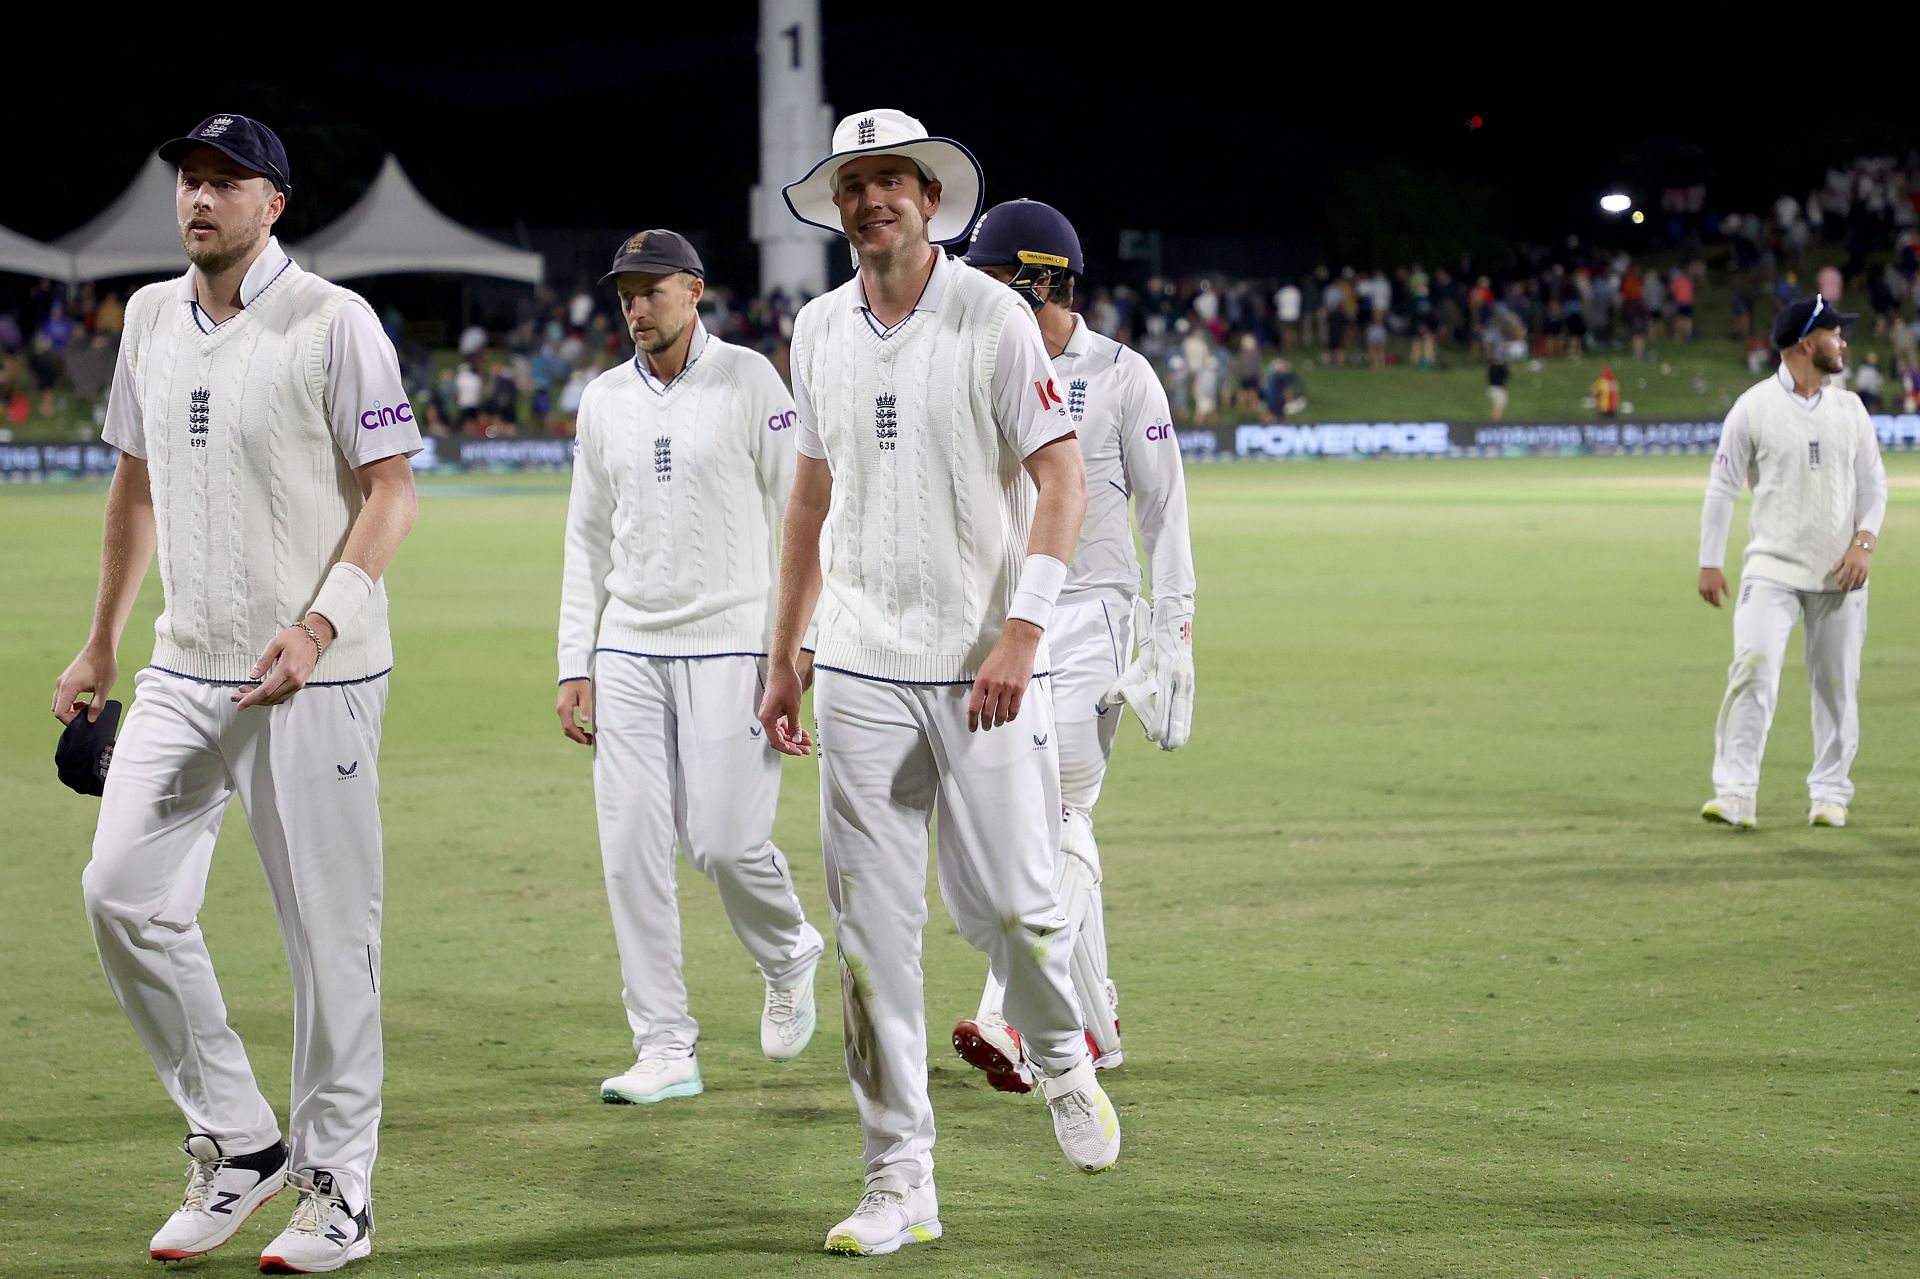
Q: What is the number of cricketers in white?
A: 5